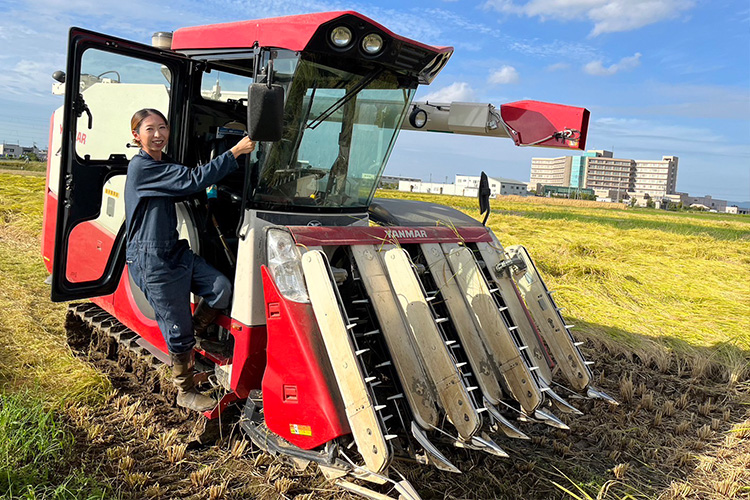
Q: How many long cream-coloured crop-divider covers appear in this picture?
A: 7